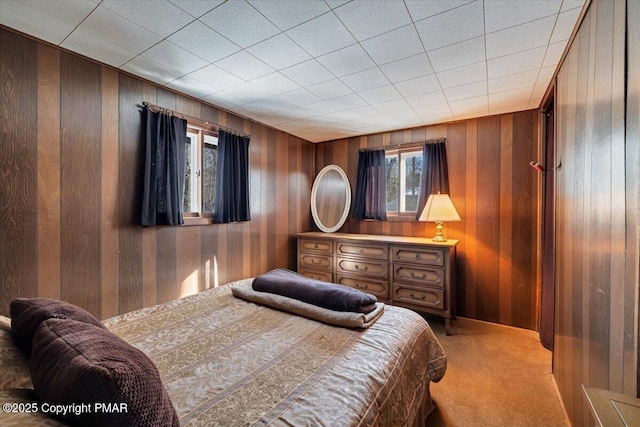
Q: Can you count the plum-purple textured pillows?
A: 2